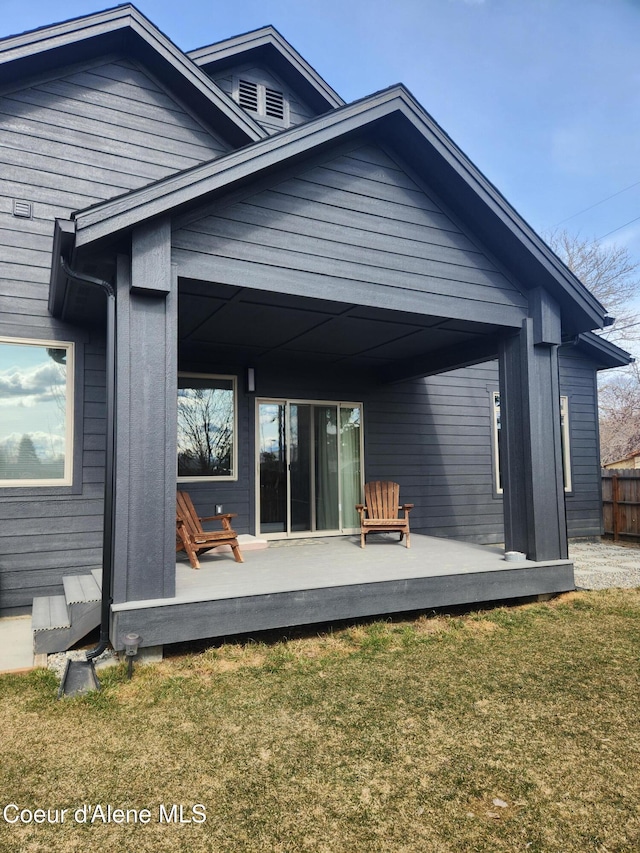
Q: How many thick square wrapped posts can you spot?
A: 2